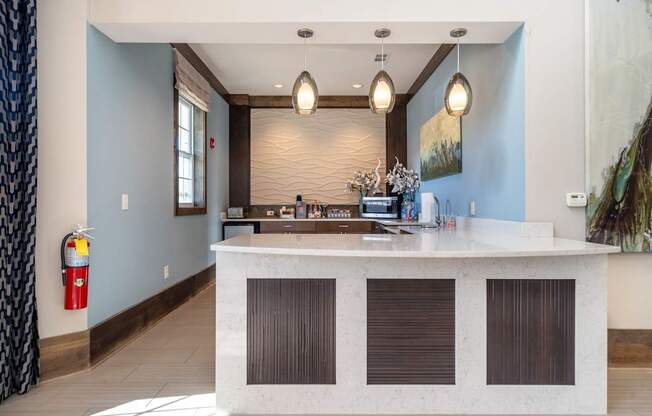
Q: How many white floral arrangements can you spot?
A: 2